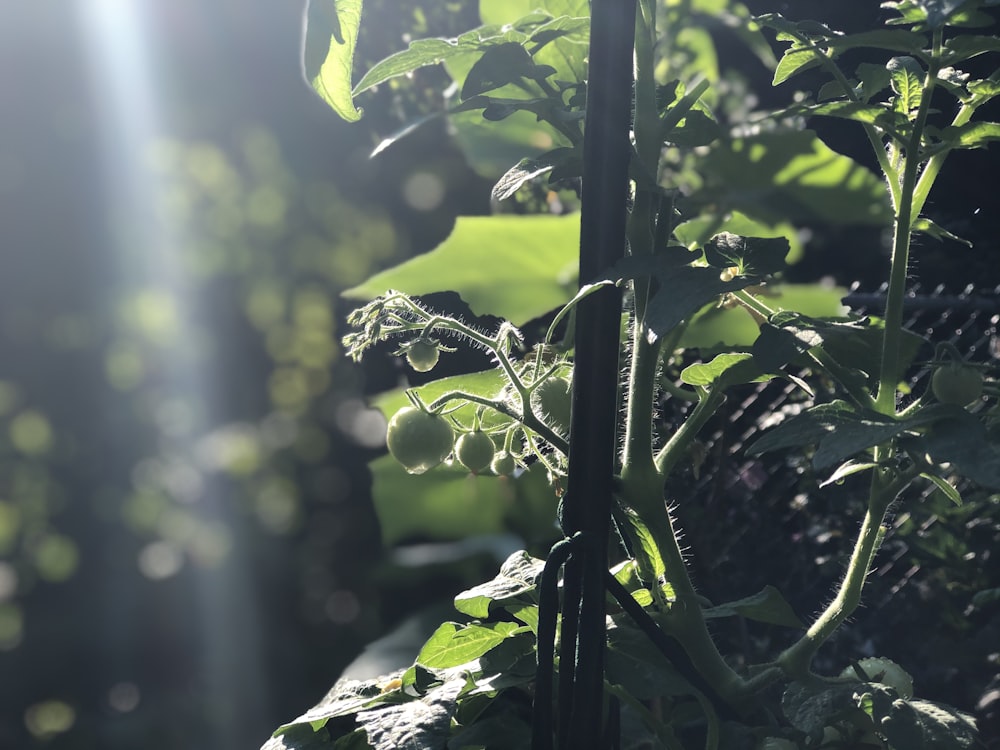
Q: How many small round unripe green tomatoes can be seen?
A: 6